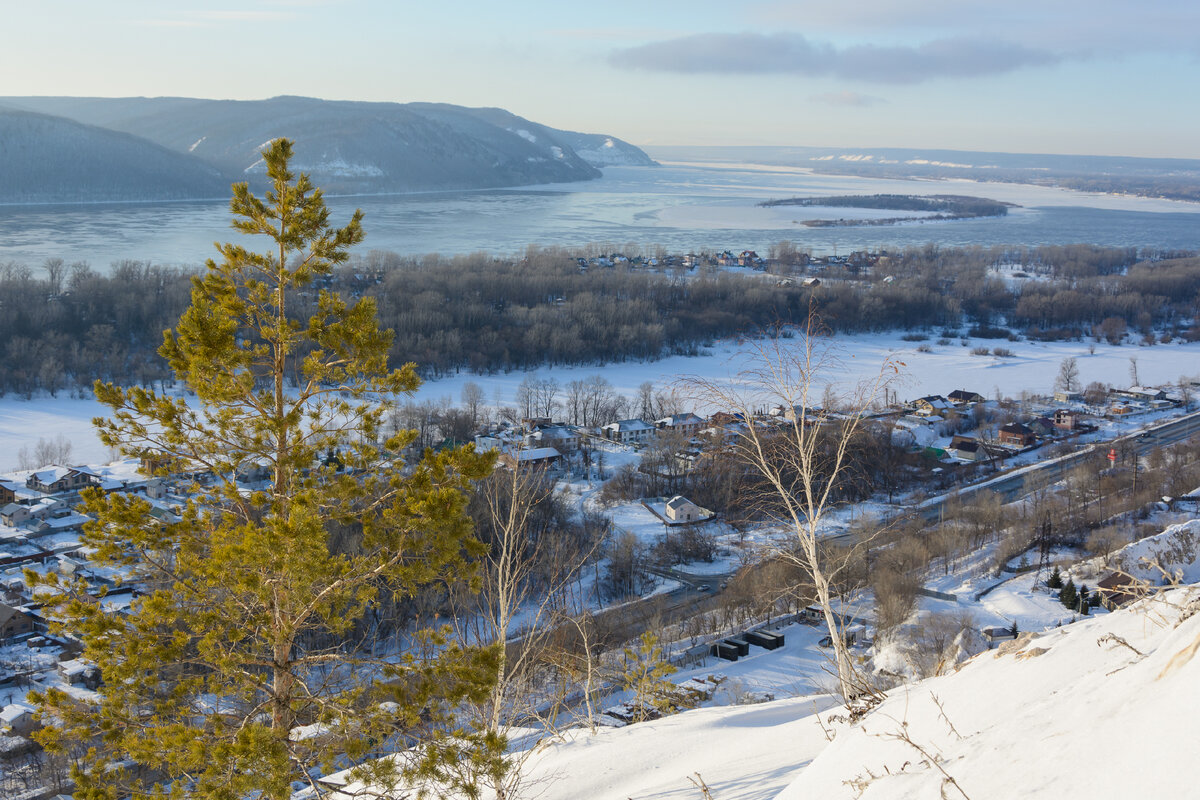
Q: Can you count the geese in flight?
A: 0